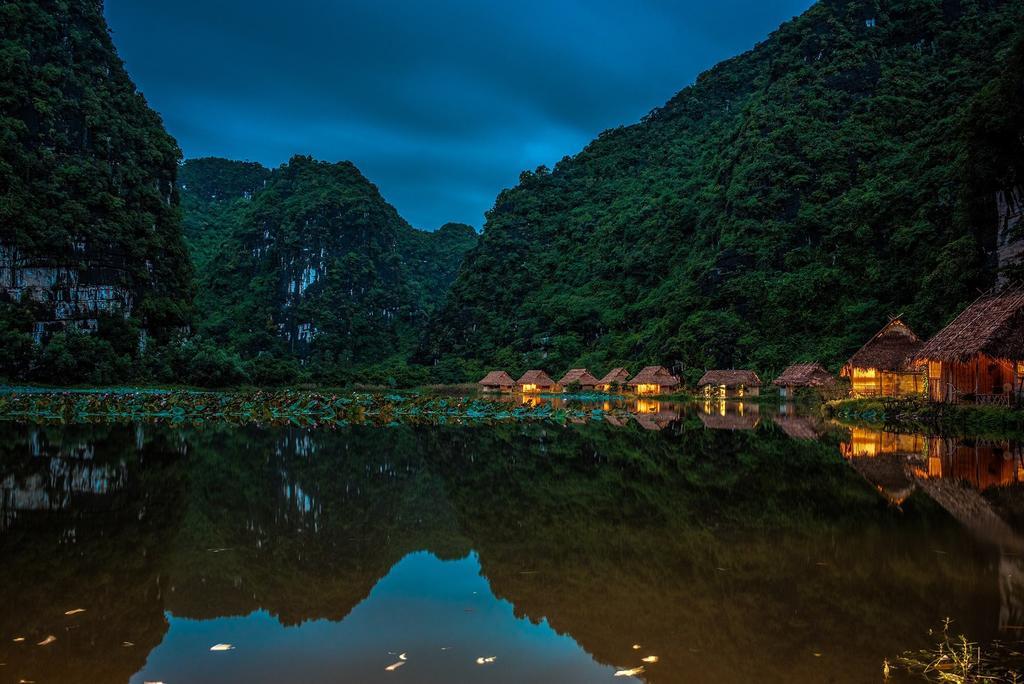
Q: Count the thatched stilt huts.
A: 9